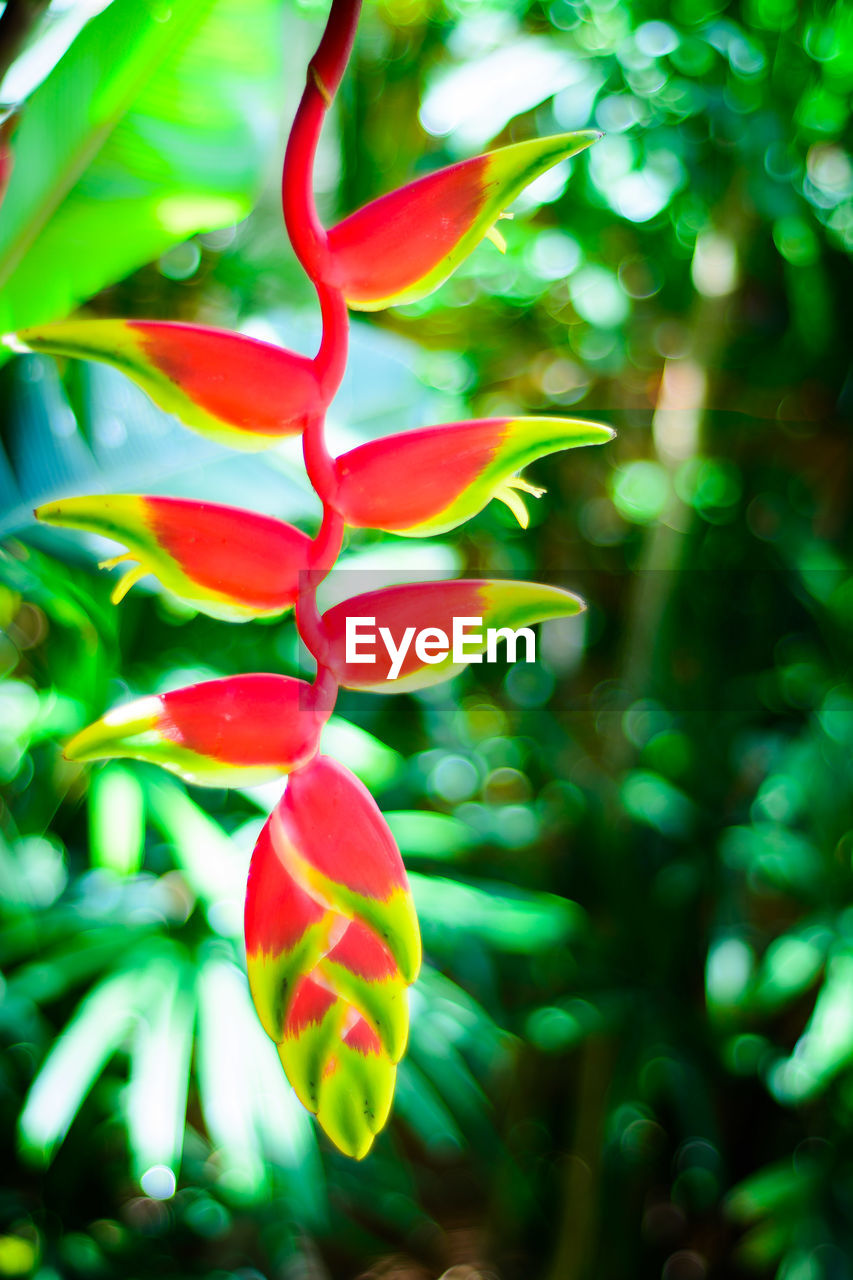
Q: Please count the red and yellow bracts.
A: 12